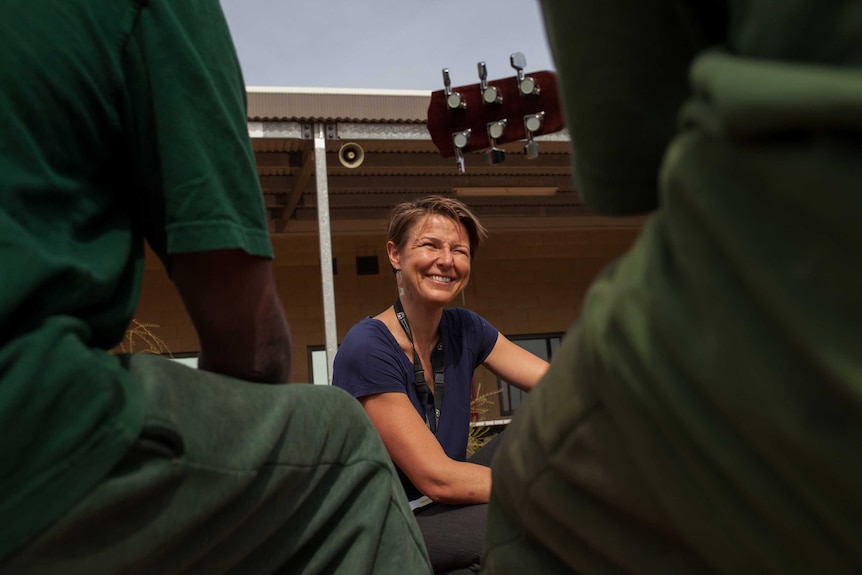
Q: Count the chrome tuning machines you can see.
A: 6